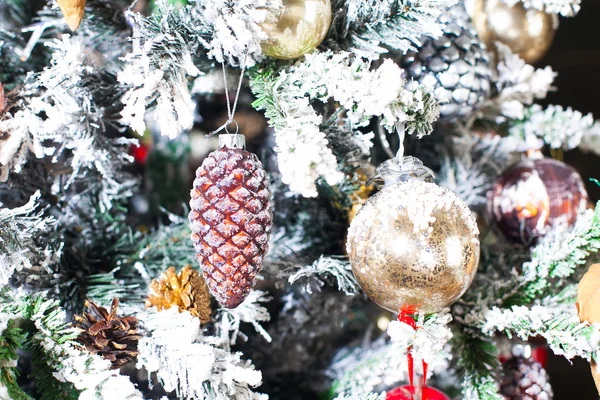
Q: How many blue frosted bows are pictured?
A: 0